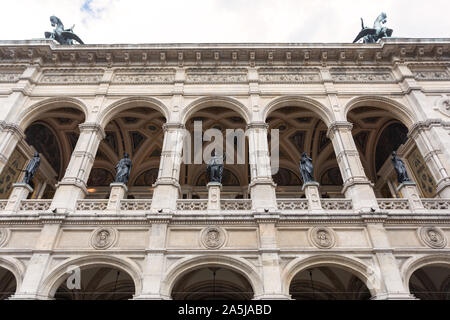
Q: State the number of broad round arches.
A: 10